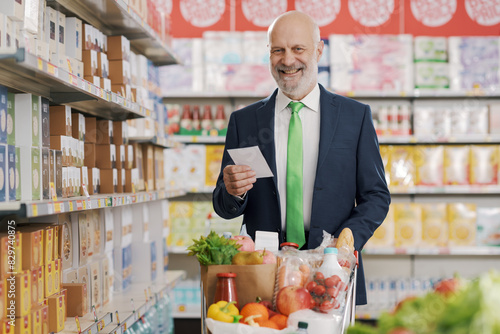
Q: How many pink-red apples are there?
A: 3